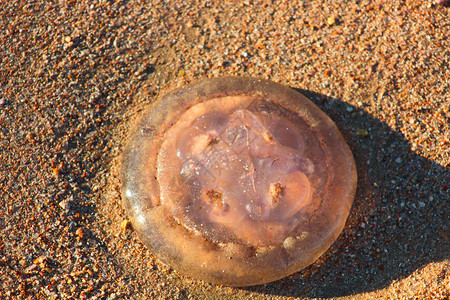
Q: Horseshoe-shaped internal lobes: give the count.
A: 4